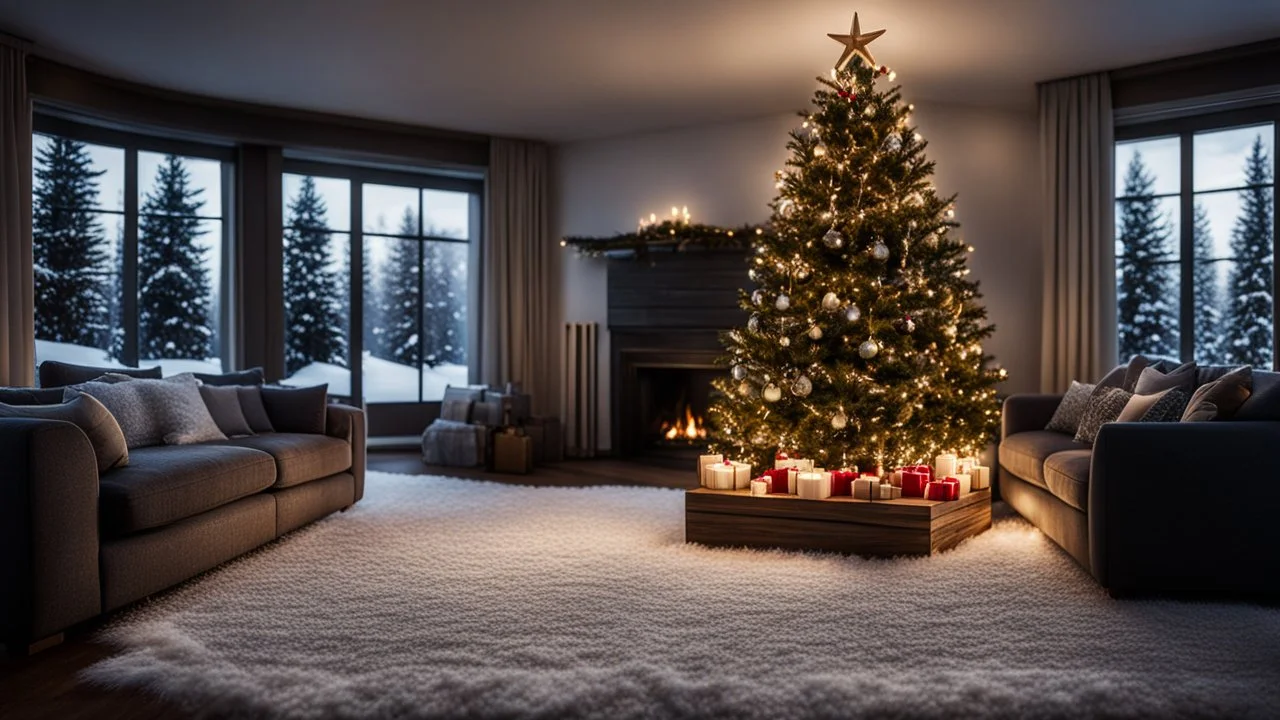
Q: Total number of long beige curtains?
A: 3